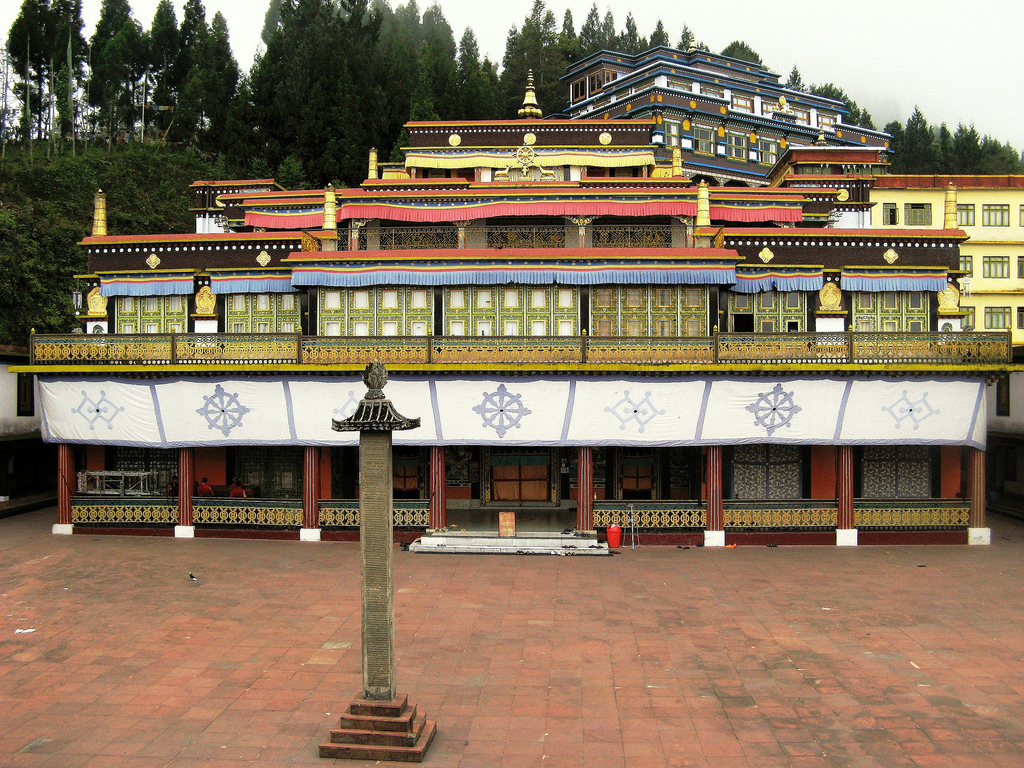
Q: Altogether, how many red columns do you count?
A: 8